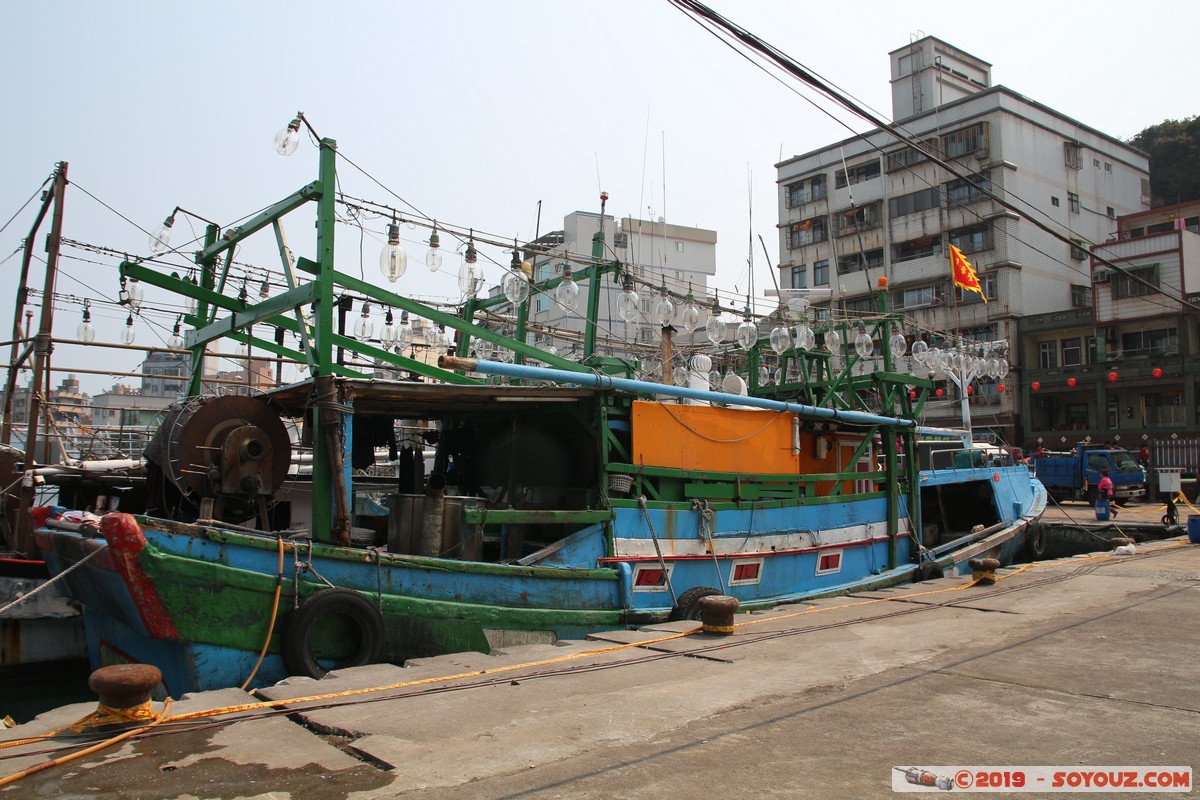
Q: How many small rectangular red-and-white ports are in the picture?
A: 3